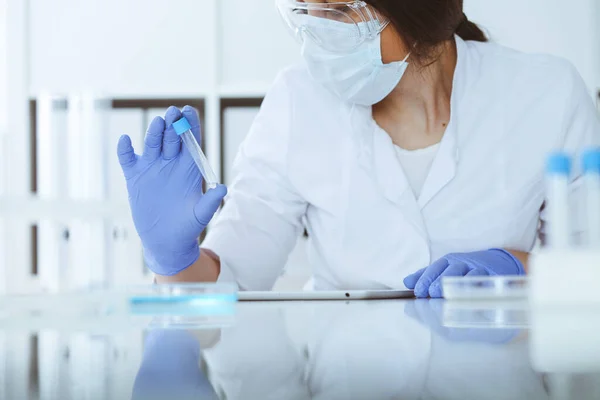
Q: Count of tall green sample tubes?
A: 0